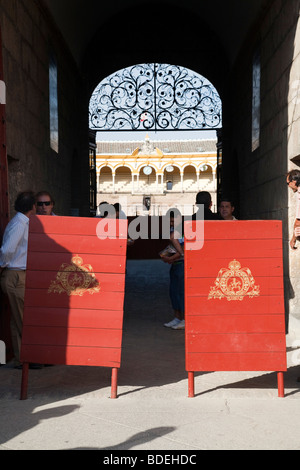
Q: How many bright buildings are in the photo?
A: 1